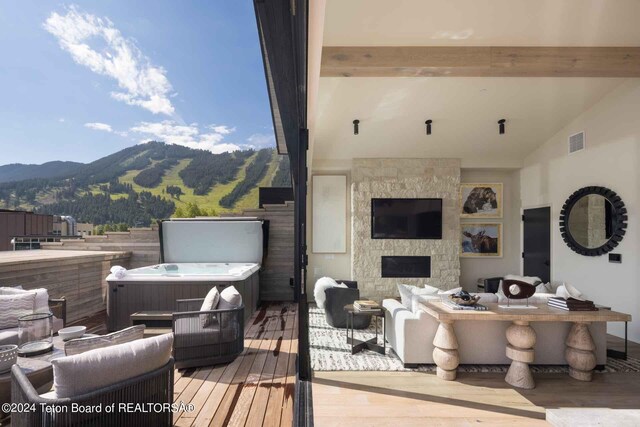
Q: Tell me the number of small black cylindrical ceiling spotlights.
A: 3